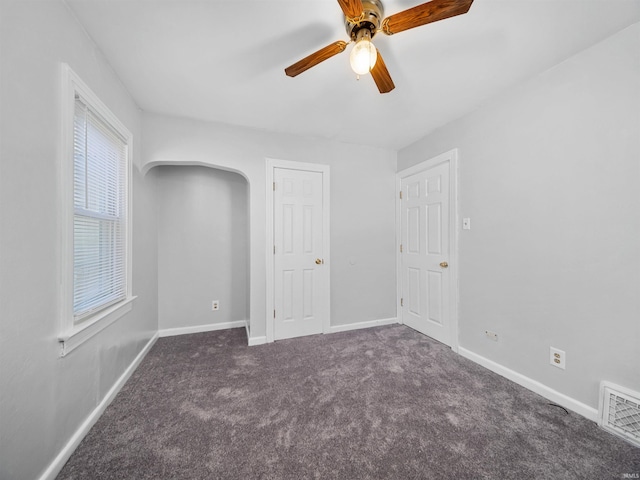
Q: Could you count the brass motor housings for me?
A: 1